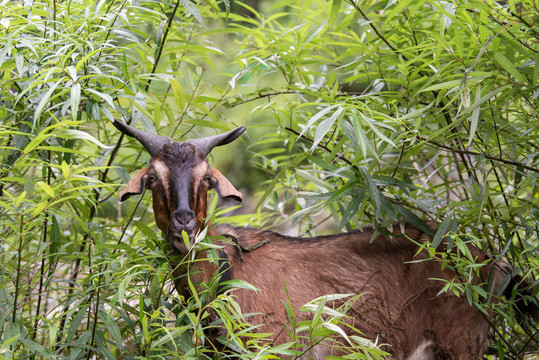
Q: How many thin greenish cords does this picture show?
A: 1